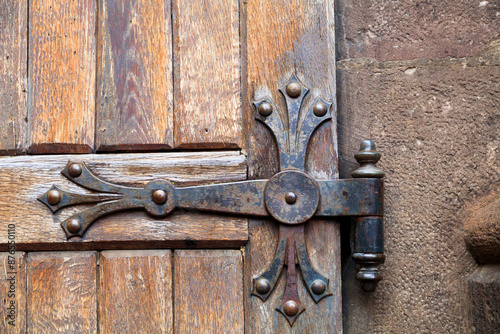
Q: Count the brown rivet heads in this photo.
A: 11